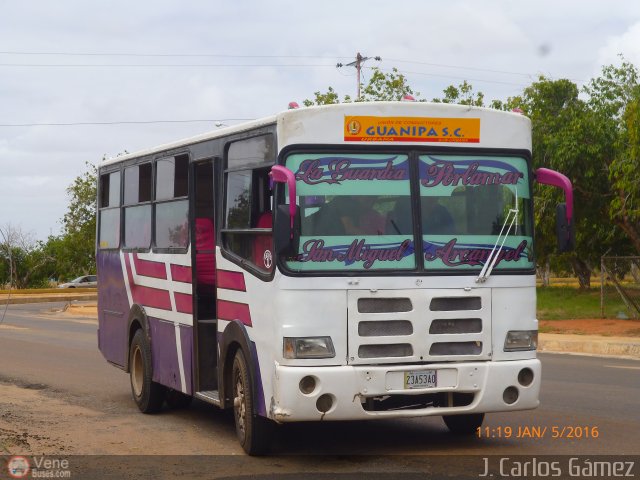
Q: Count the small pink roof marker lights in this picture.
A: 3